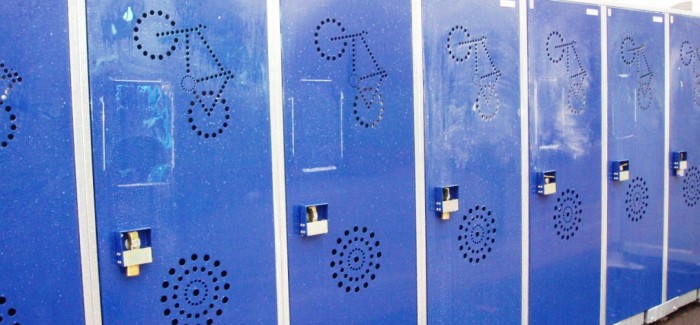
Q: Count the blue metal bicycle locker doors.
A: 7